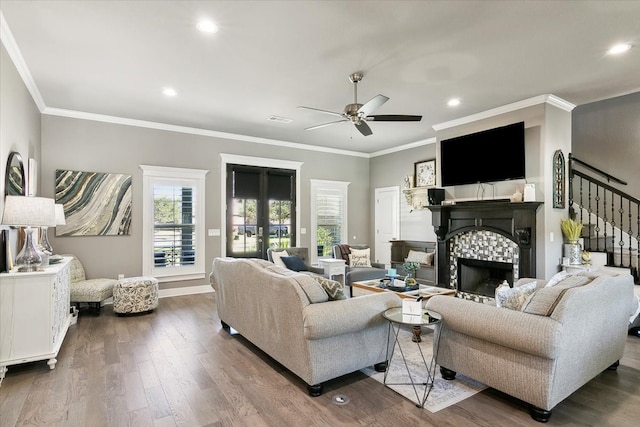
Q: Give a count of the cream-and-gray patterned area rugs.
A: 1